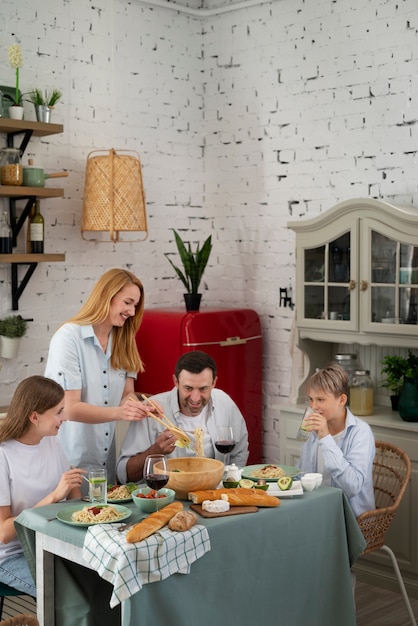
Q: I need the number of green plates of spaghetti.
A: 3